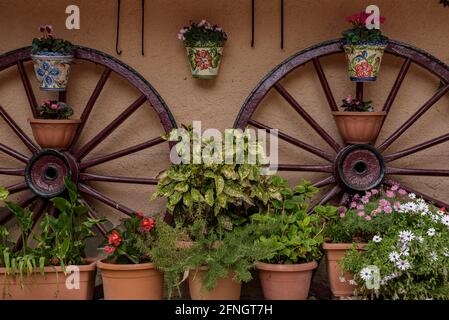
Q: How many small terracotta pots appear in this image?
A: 2